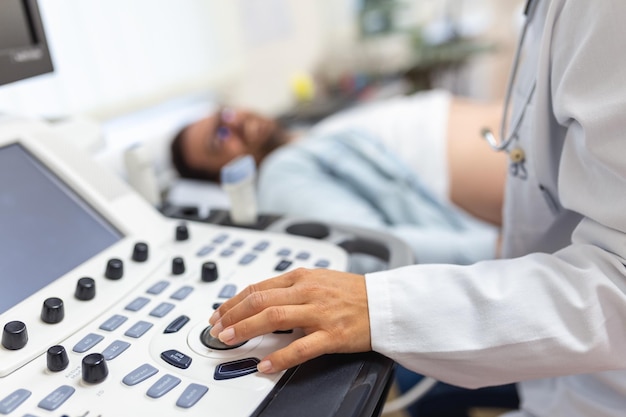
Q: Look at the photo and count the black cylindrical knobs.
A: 10